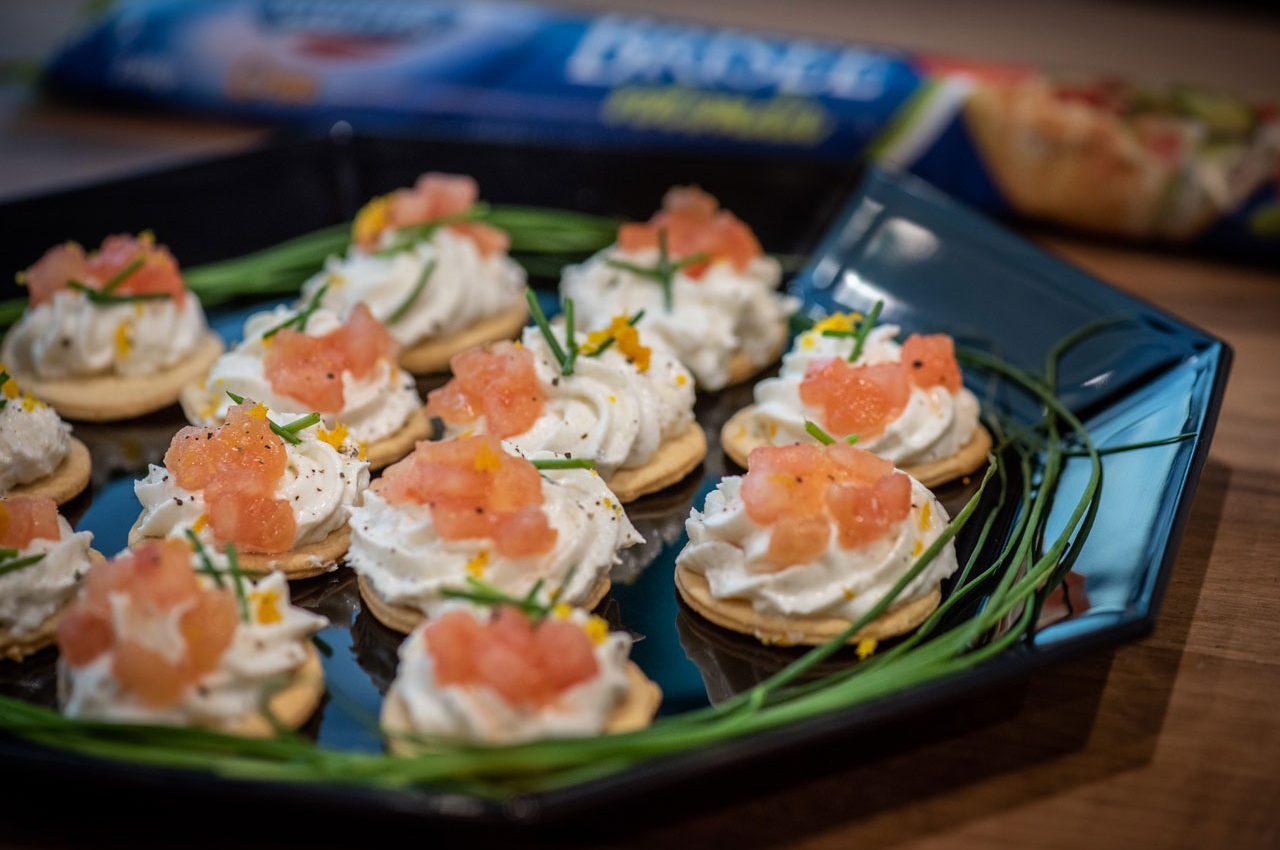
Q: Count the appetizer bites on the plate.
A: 13